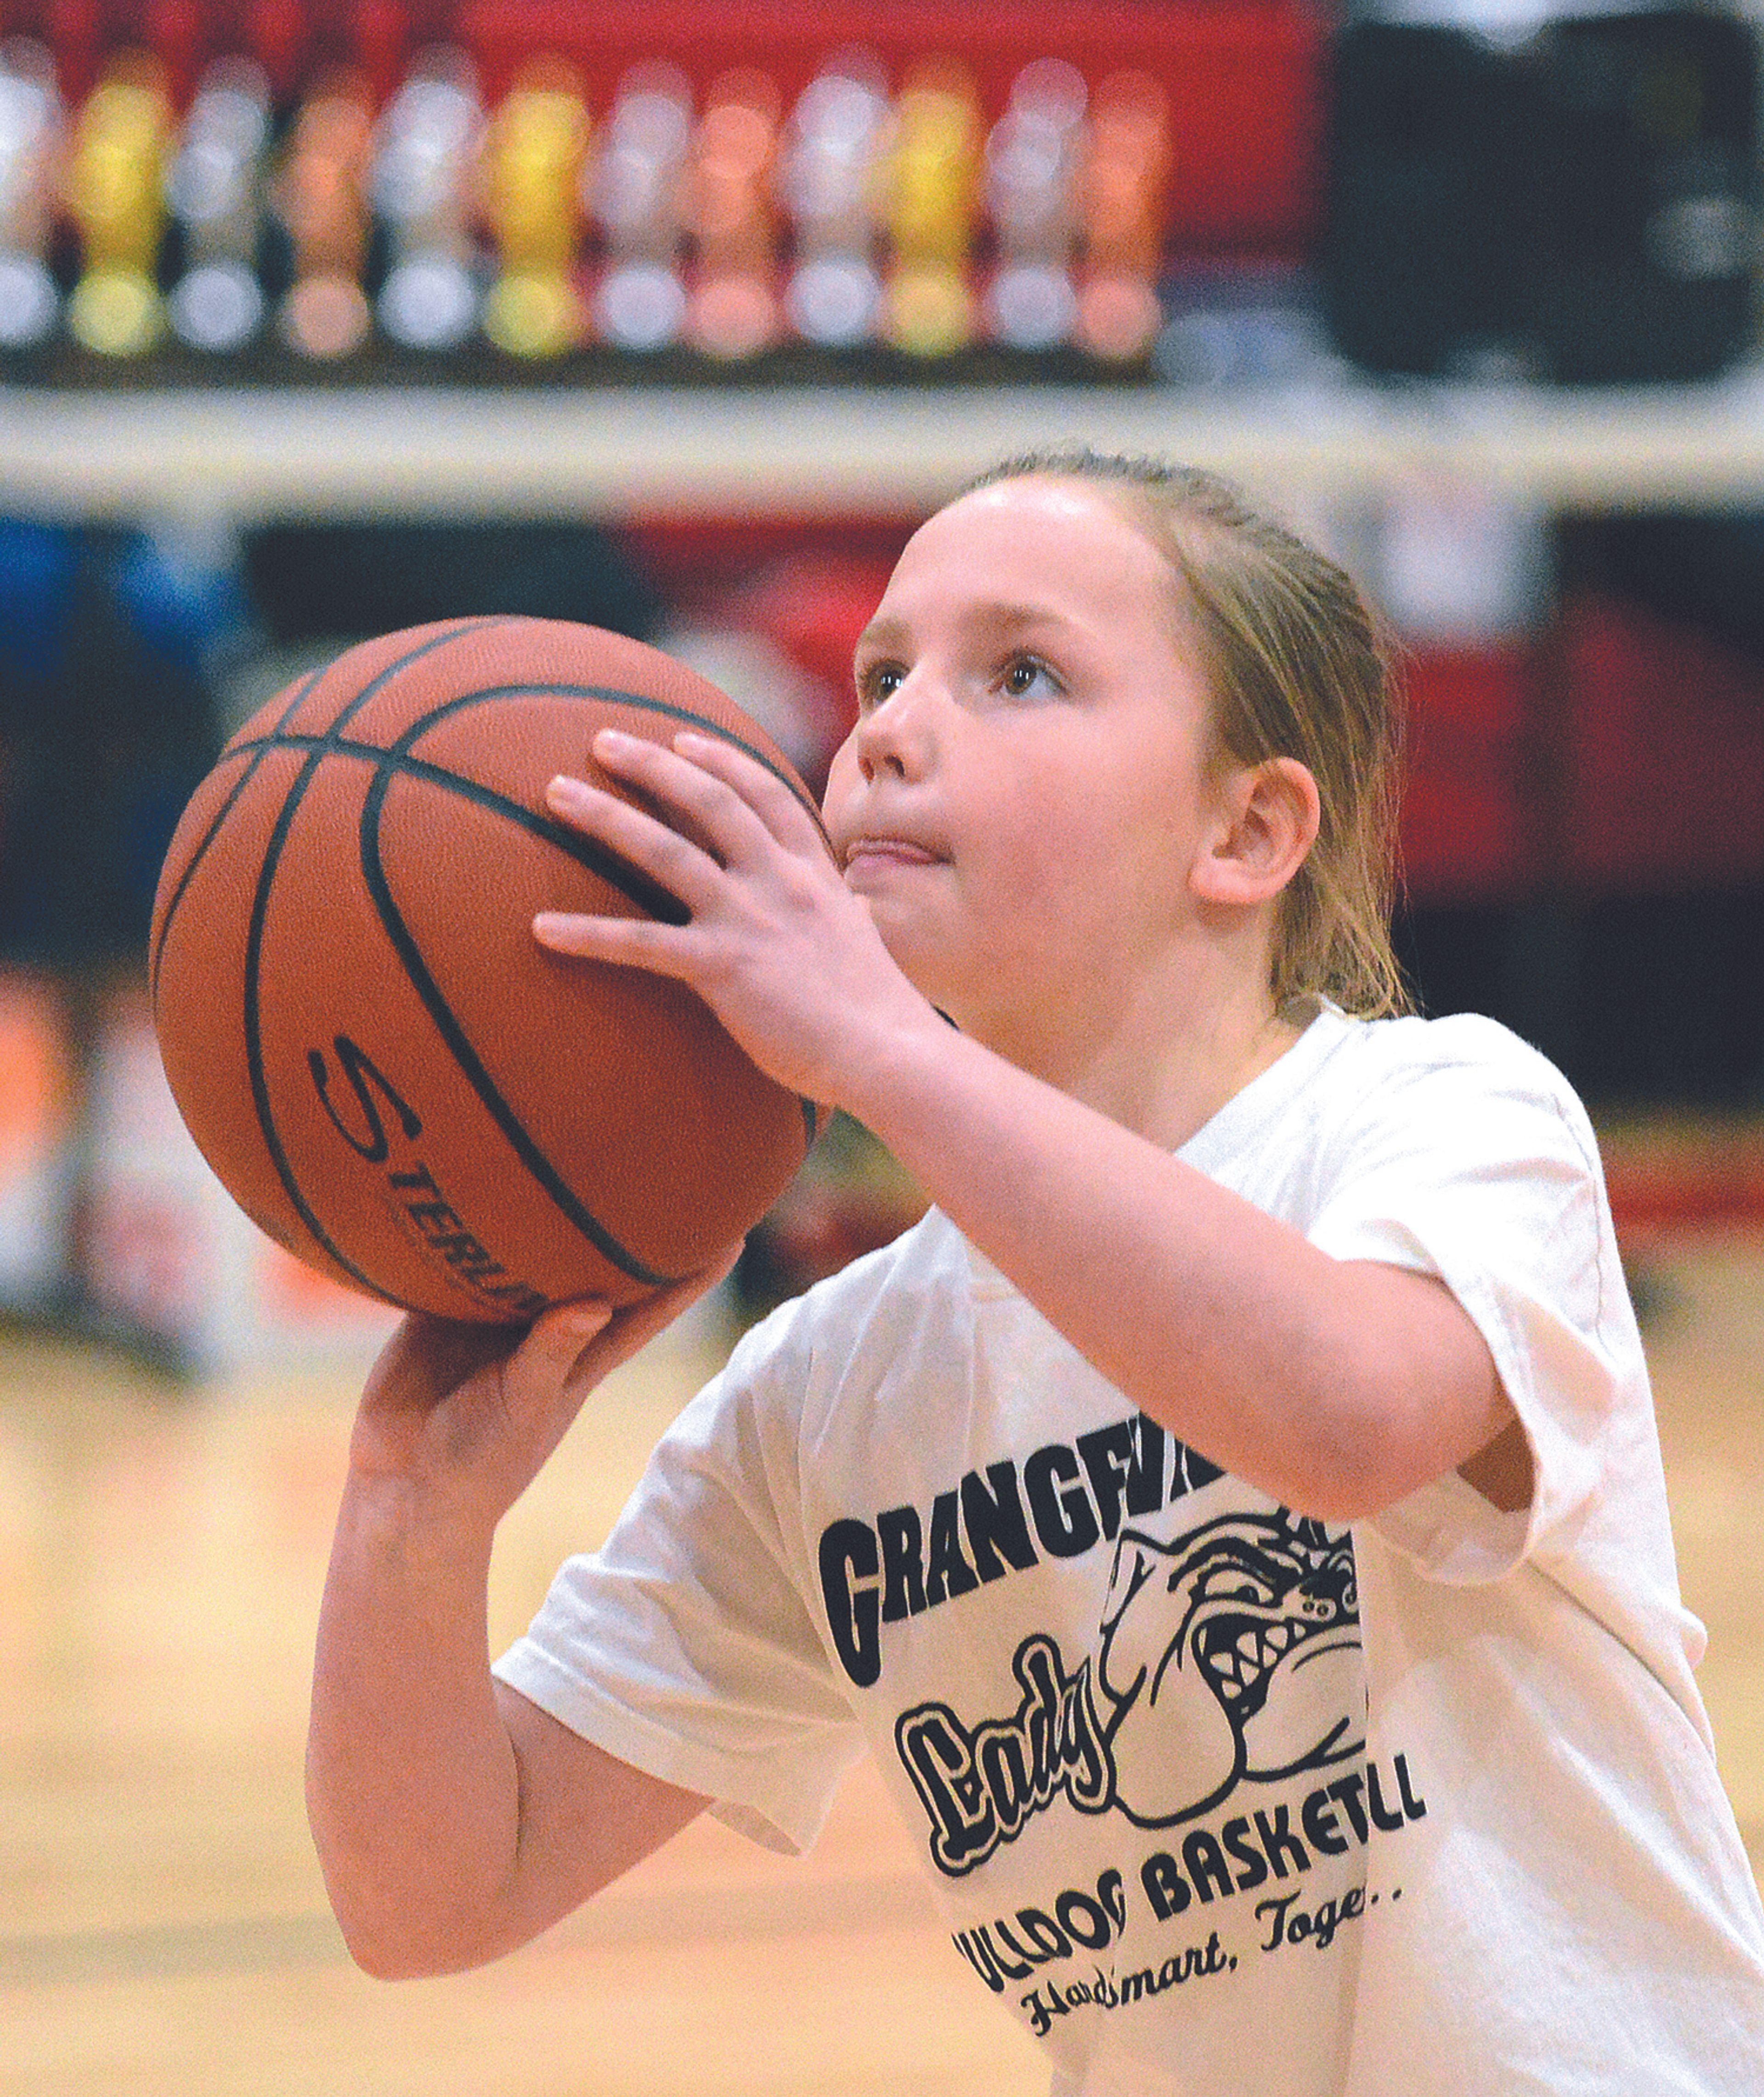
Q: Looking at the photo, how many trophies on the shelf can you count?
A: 12